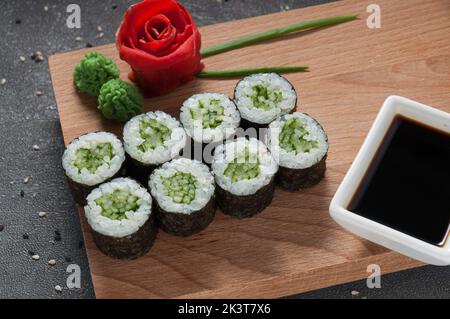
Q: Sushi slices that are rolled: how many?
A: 8